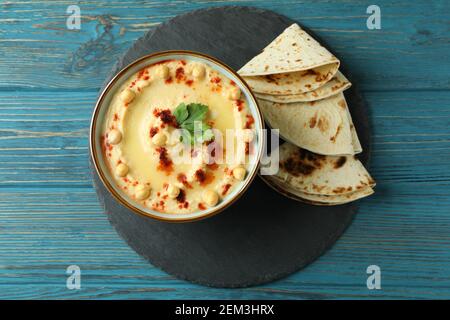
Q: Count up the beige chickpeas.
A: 12